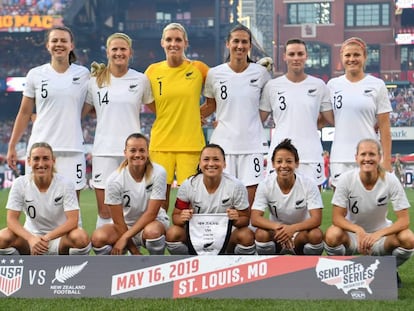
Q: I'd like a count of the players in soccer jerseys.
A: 11